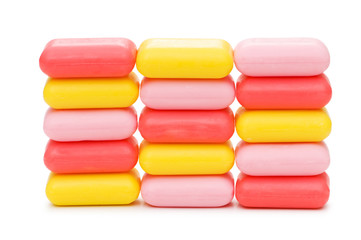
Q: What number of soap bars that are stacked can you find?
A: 15